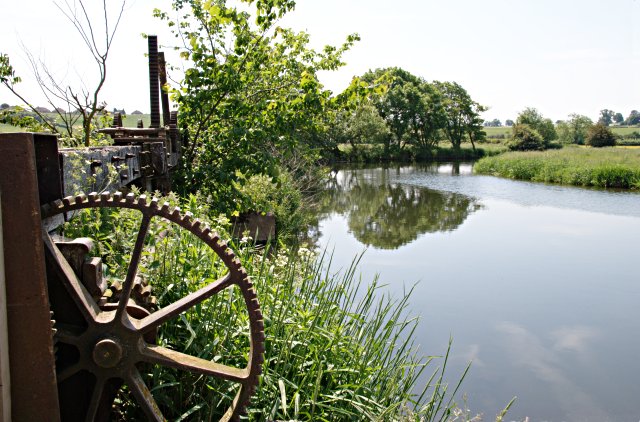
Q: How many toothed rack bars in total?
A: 2